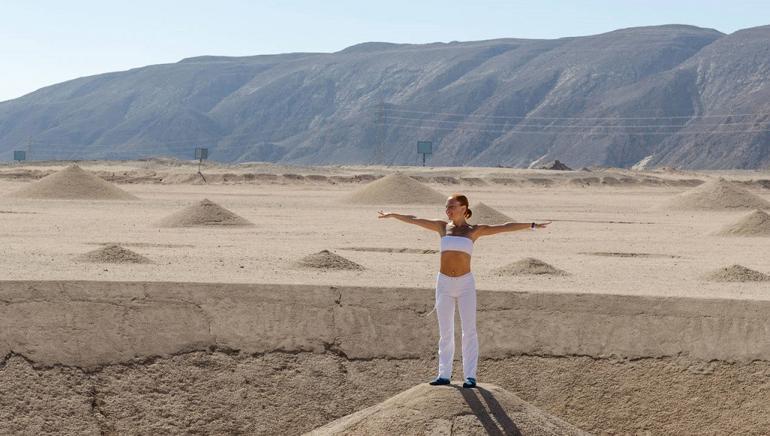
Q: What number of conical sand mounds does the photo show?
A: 11